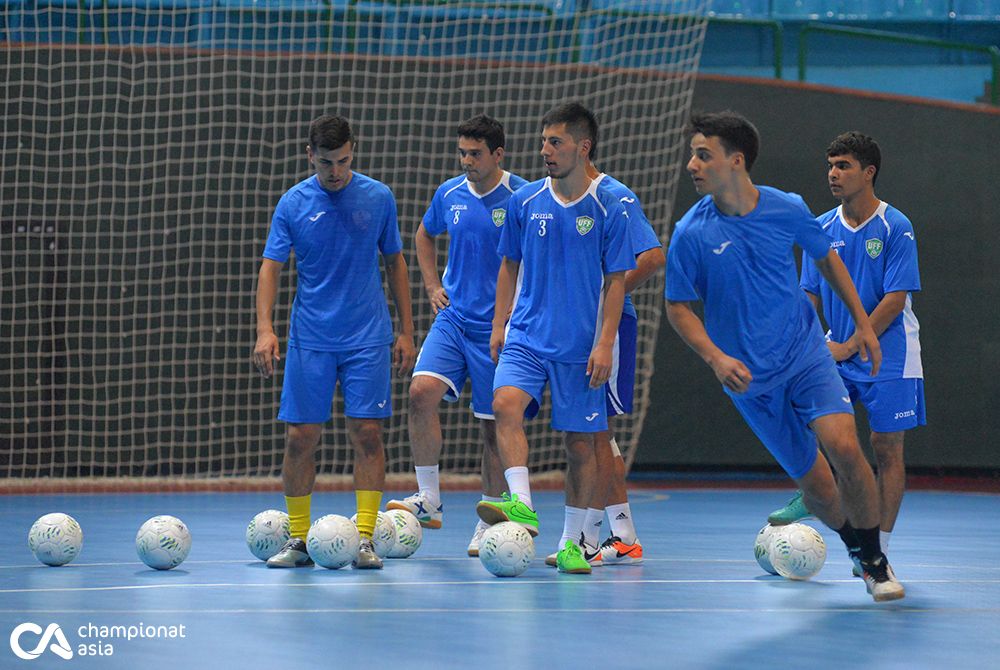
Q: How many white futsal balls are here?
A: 9